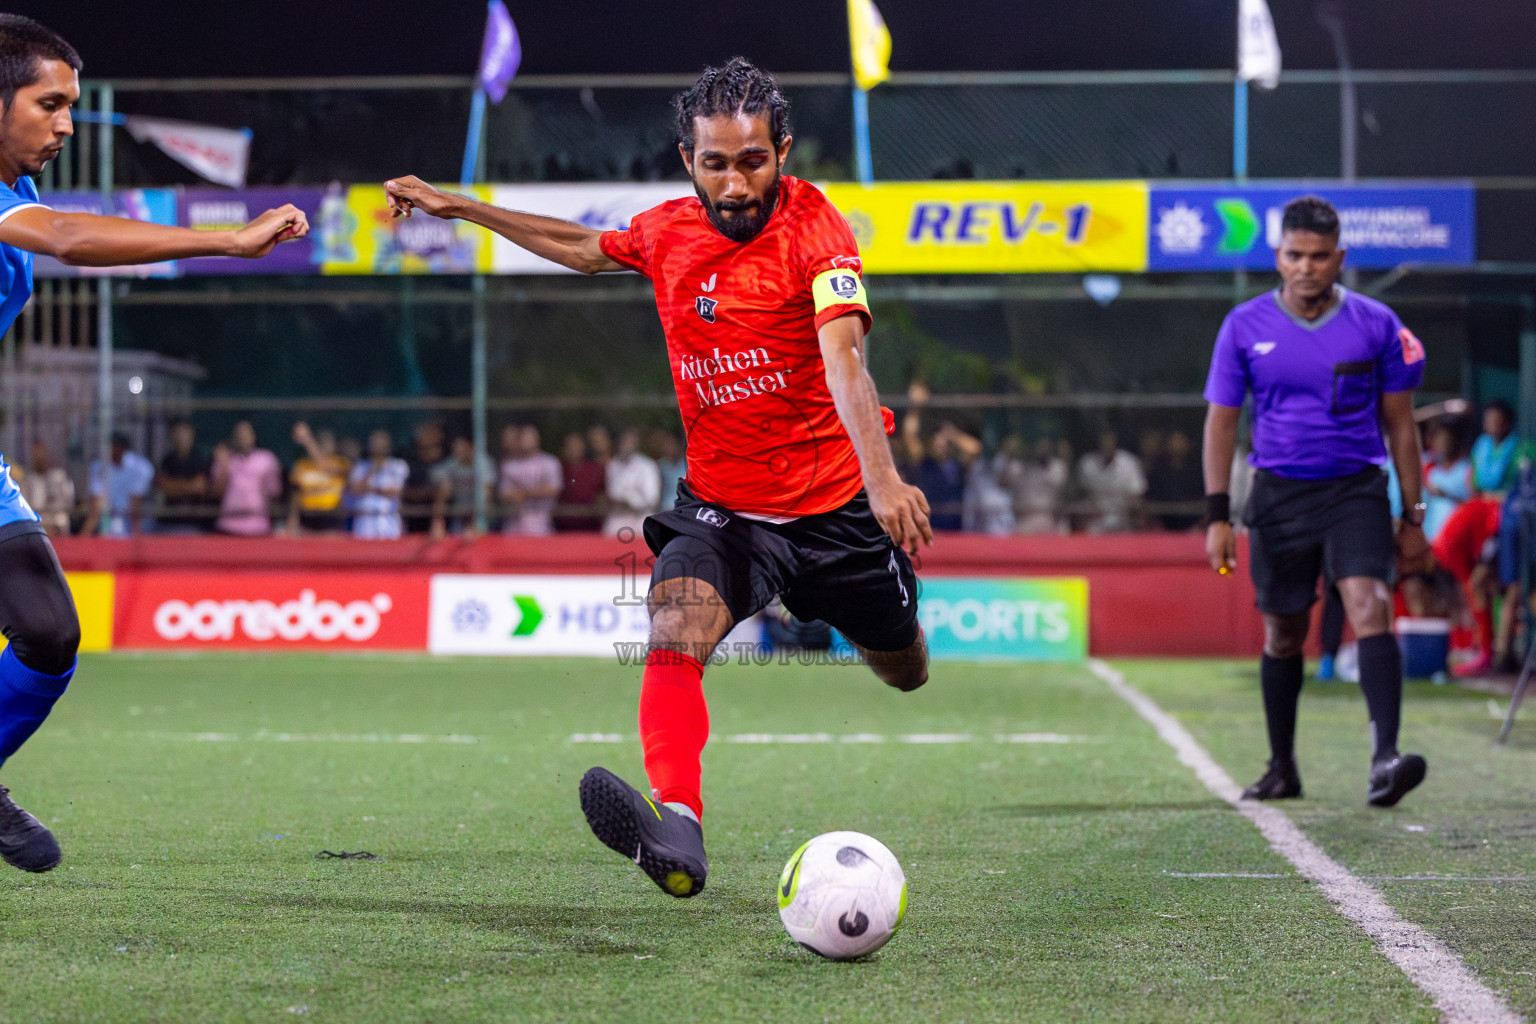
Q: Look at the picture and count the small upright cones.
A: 0